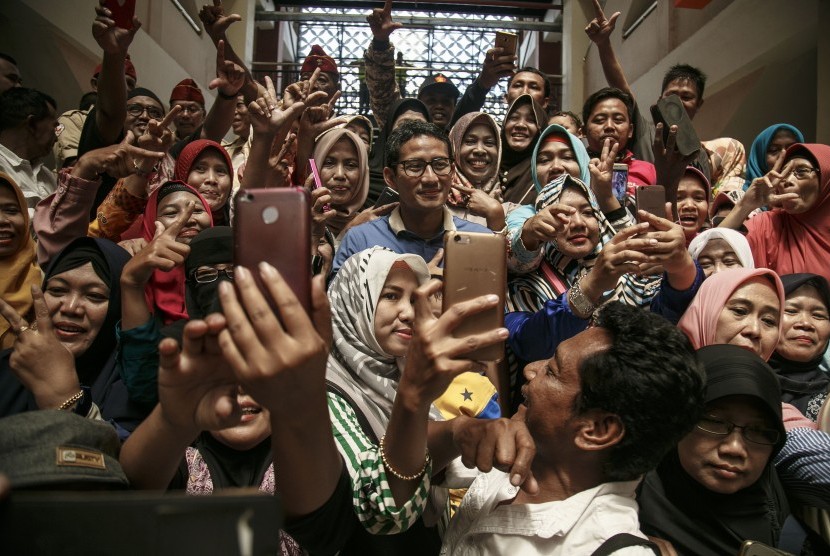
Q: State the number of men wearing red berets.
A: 3